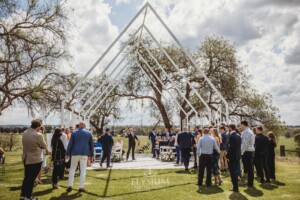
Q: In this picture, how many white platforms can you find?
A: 1